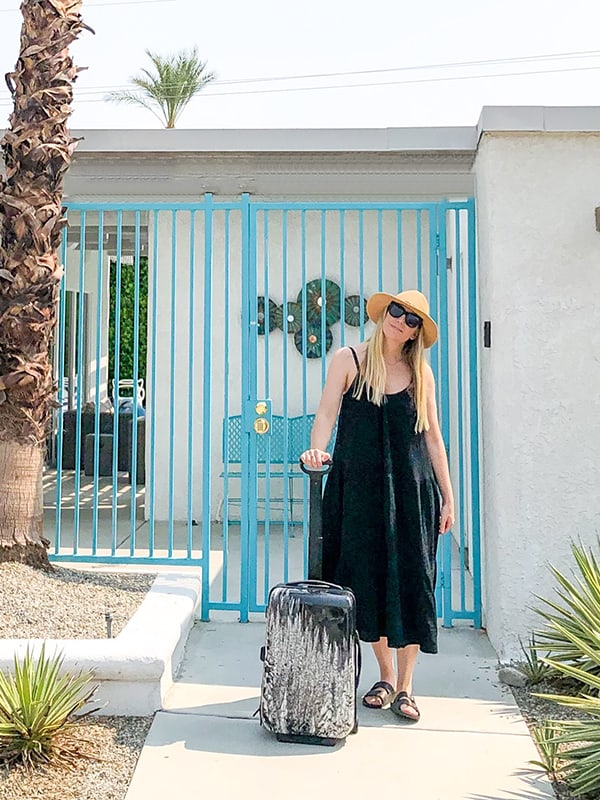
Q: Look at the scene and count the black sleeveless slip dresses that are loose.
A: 1